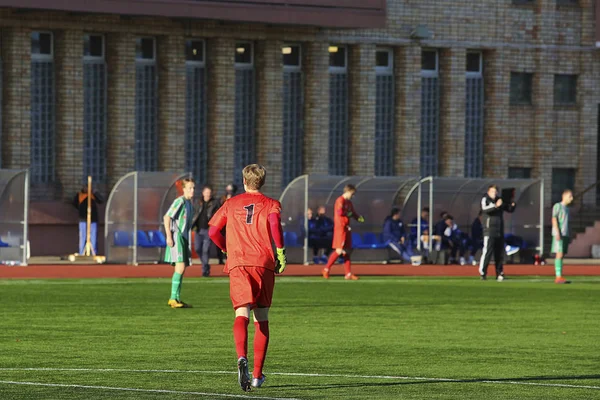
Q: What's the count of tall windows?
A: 10